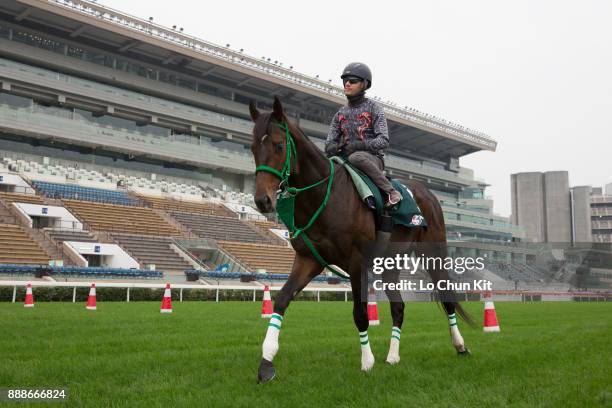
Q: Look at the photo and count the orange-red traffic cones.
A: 6